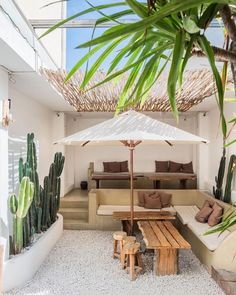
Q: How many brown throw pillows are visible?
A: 11